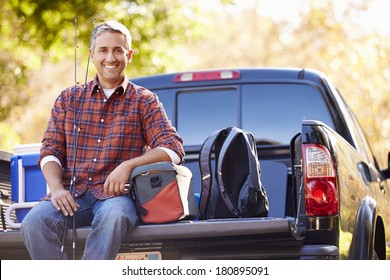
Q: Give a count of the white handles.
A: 1